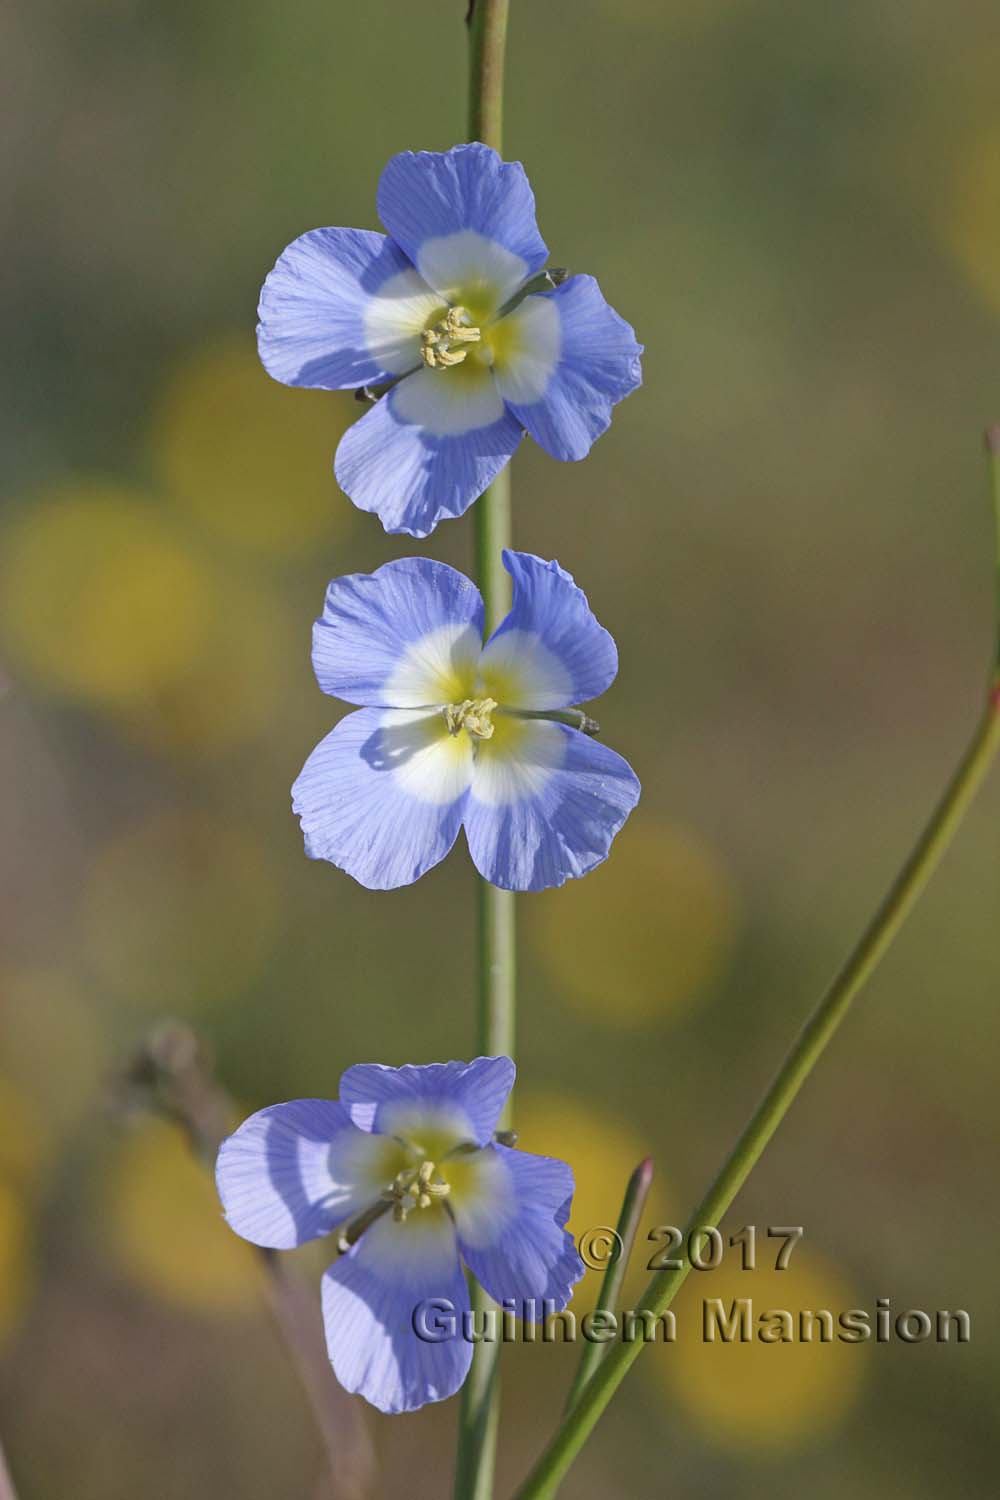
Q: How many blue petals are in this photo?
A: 12